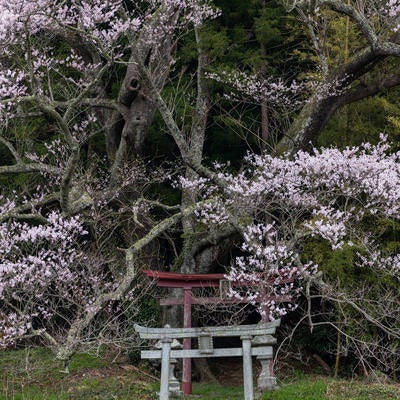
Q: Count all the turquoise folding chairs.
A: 0